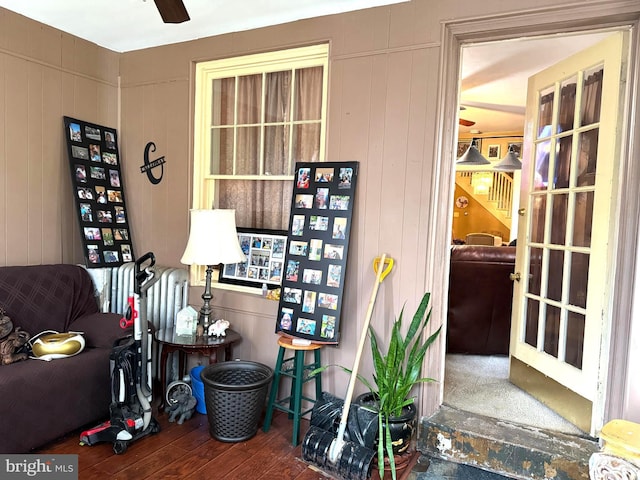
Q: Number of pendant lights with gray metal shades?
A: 2